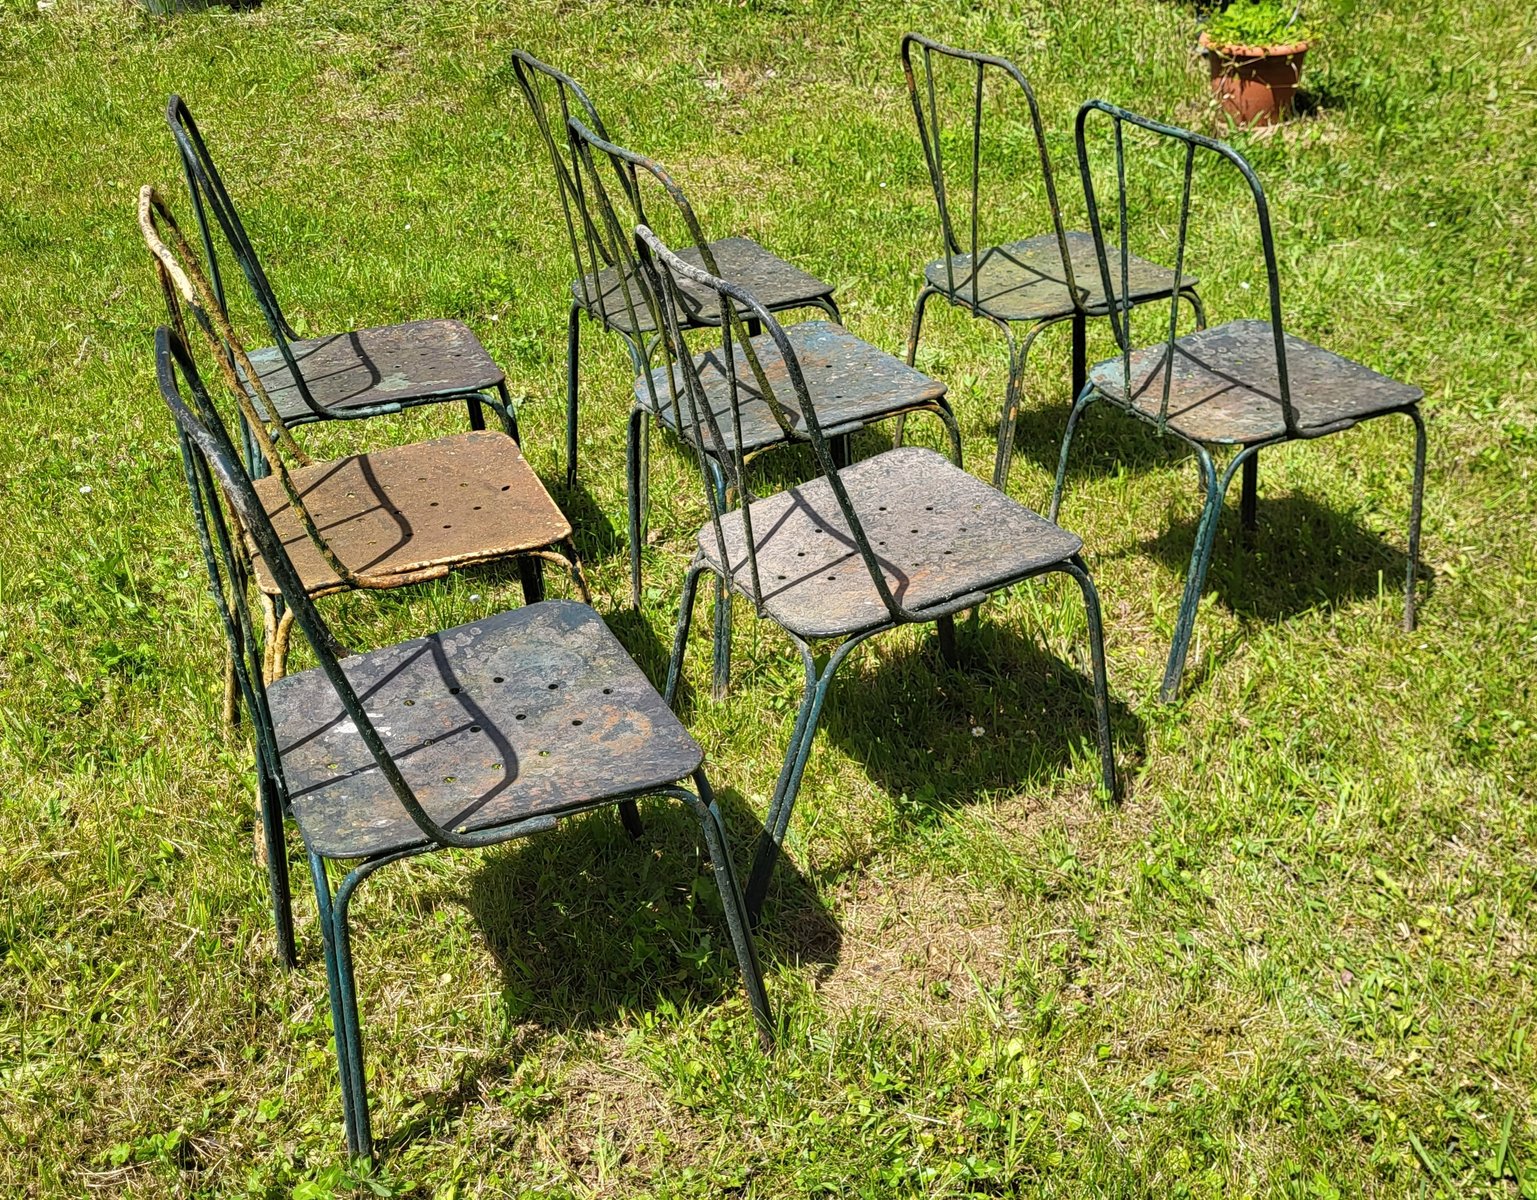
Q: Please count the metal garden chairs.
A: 8